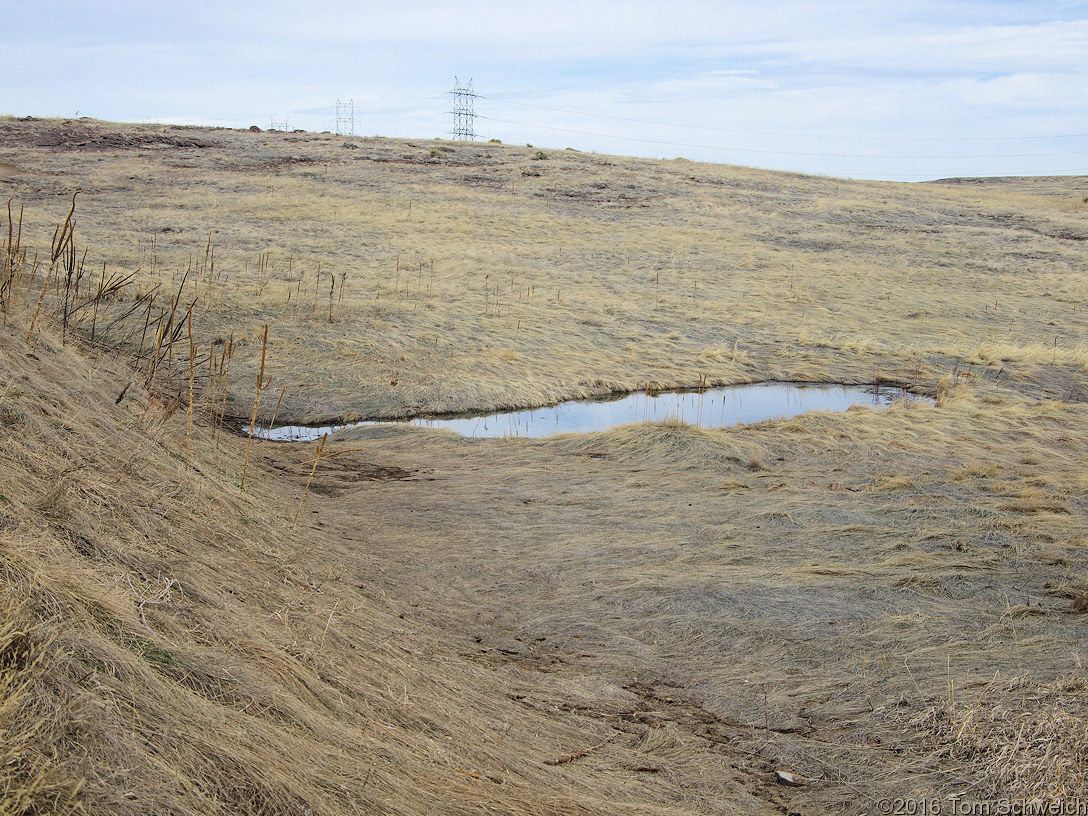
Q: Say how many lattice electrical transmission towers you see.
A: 3